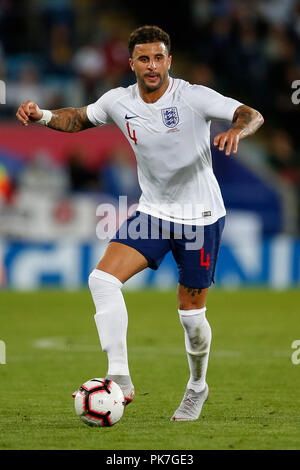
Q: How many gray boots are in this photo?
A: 2